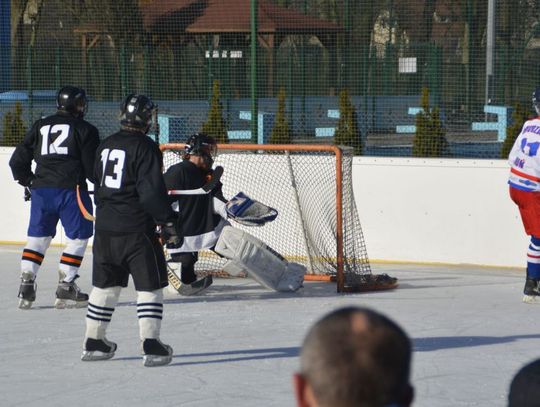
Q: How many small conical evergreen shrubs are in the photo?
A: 6